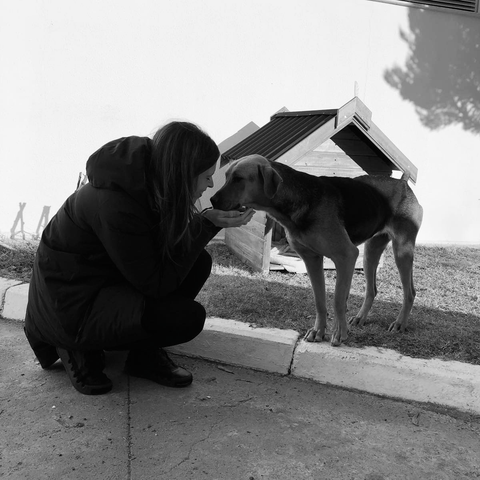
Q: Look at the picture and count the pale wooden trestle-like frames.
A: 2